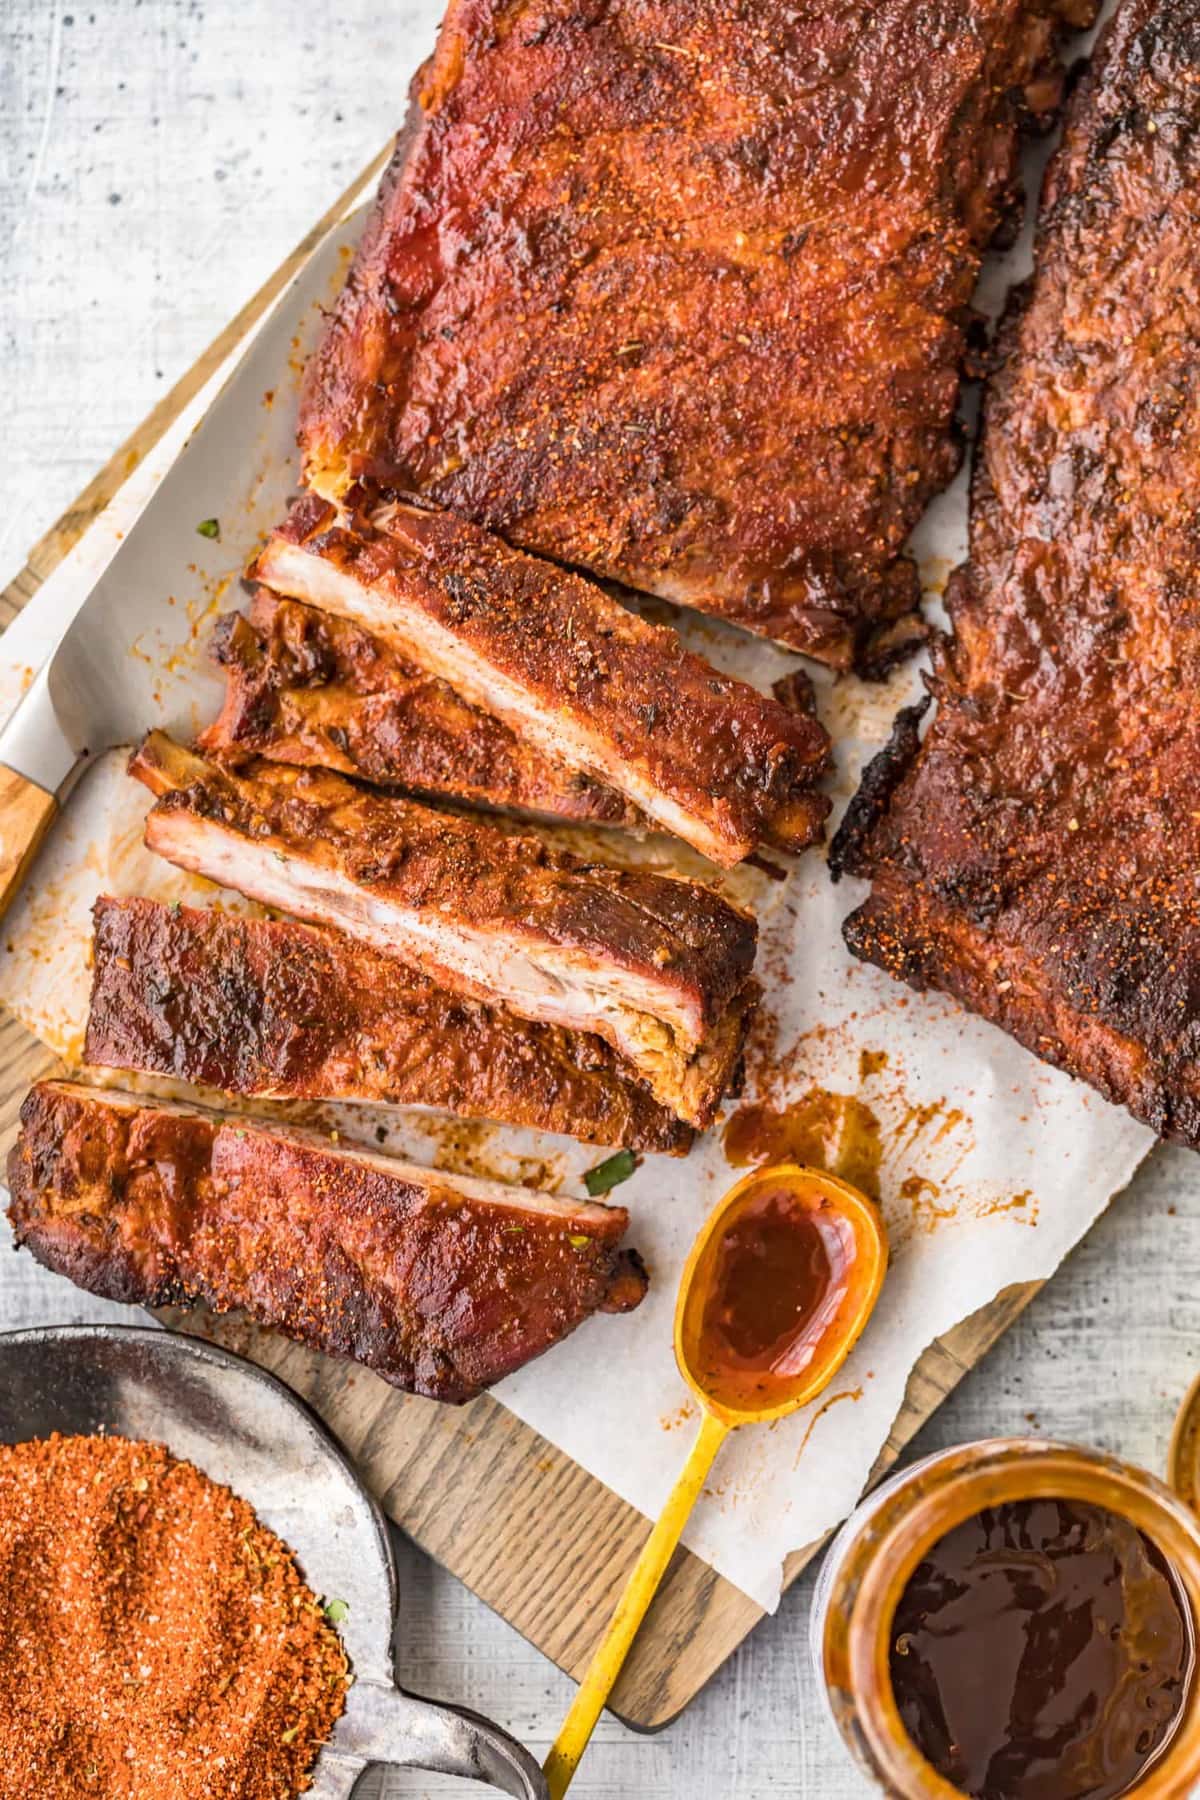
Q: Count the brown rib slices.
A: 5